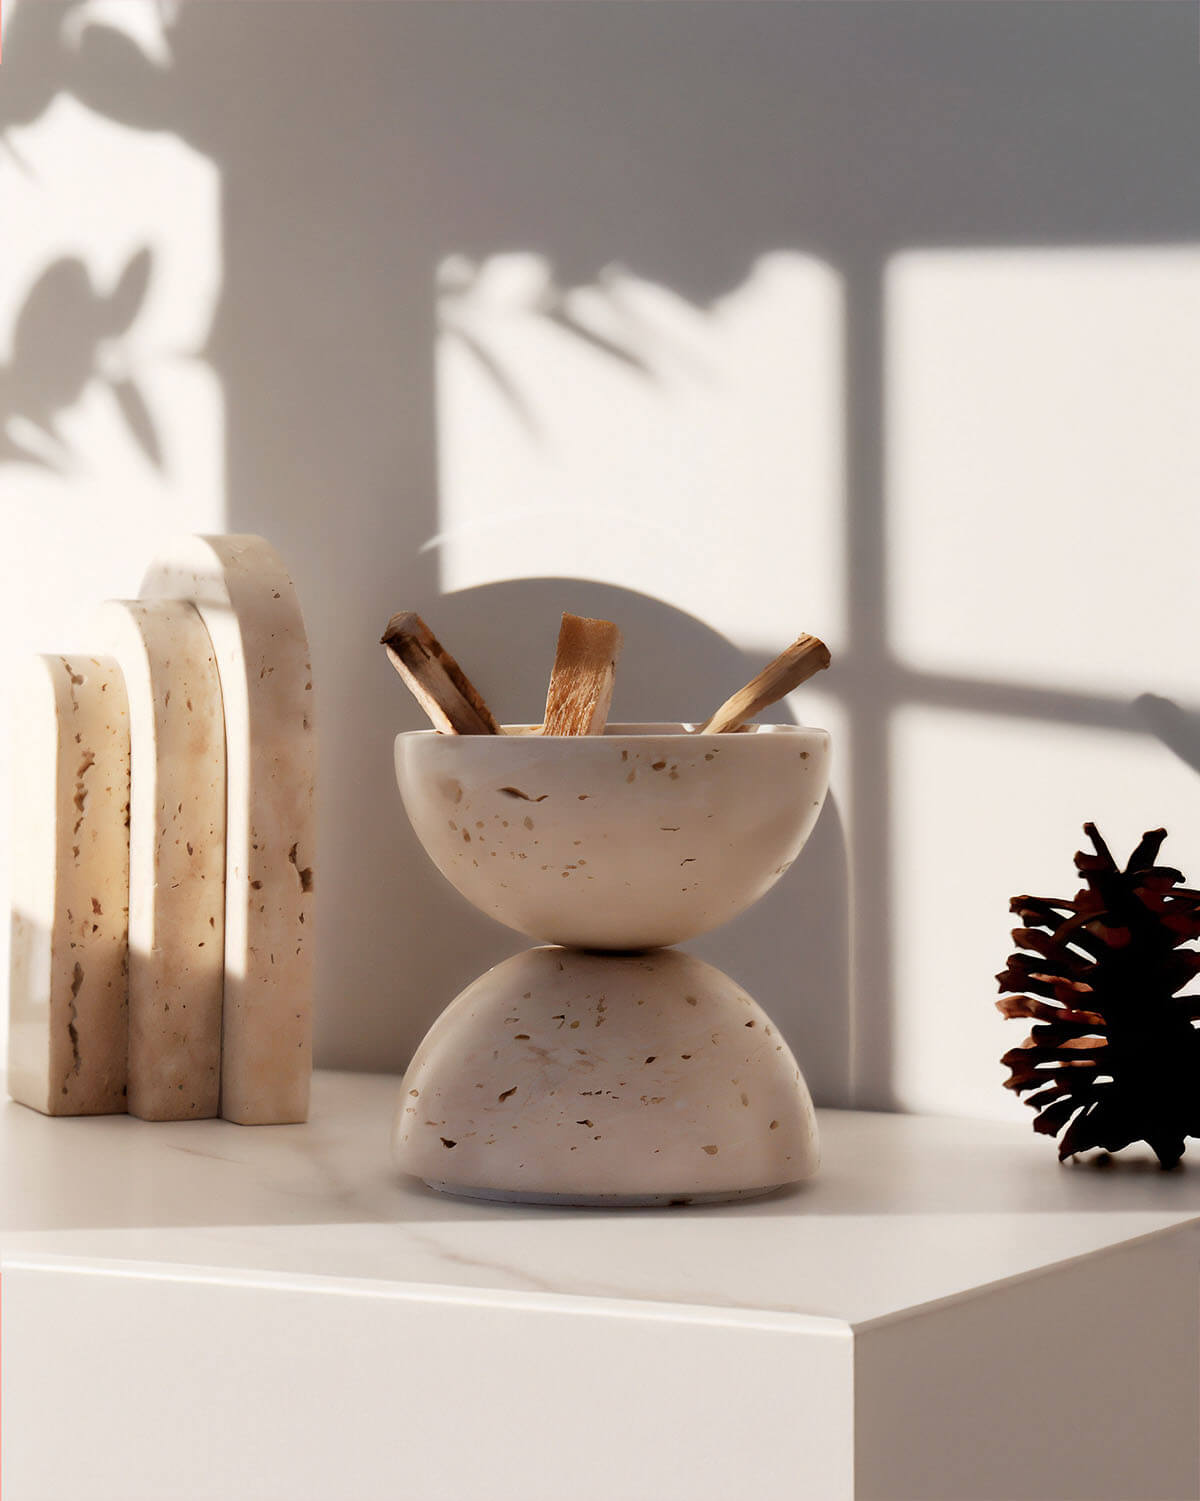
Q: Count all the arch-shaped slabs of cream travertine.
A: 3